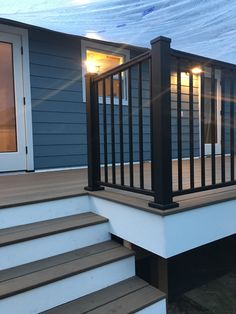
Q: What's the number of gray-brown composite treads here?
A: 3